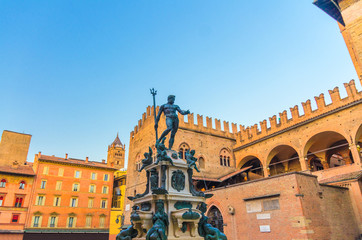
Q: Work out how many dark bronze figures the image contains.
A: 7